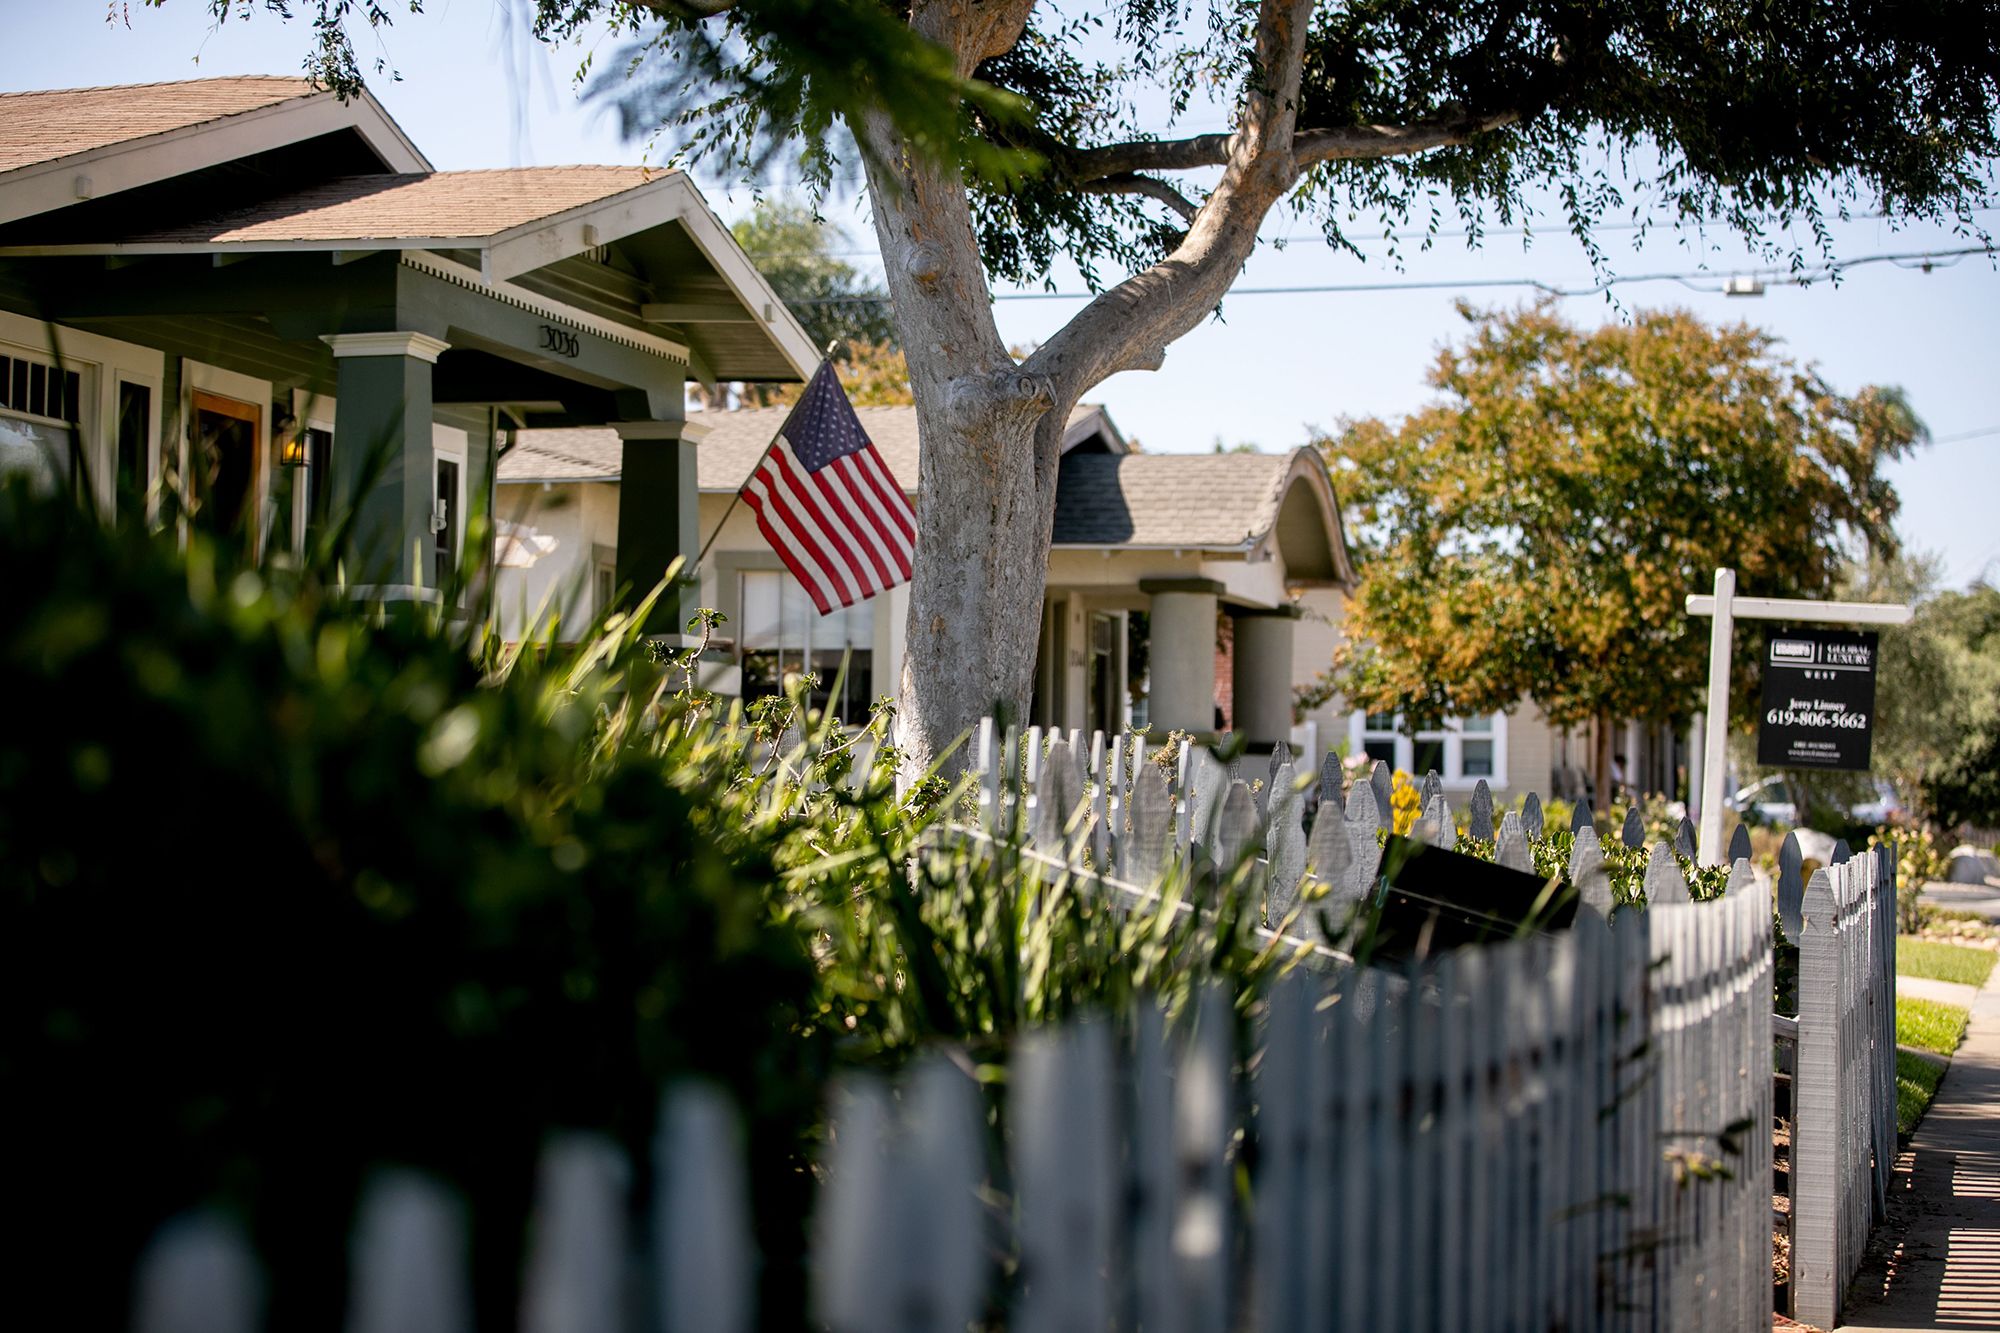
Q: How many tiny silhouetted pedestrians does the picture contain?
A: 0